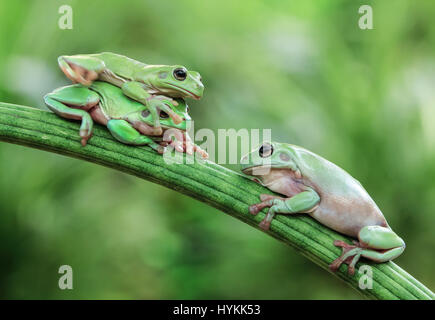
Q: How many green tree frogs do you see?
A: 3